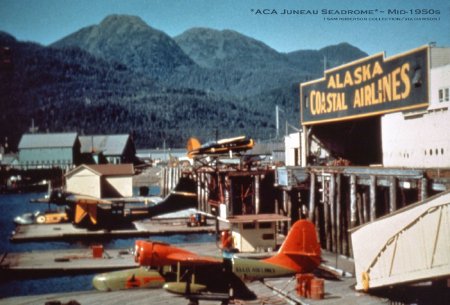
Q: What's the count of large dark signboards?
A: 1